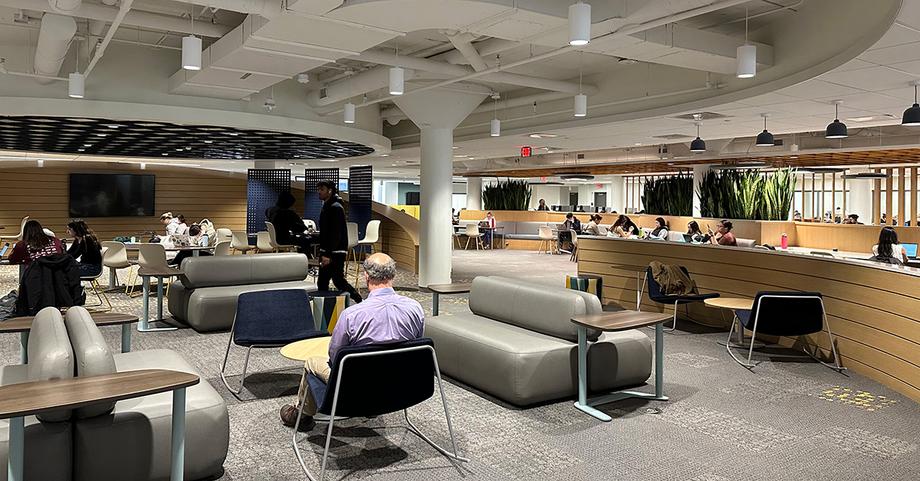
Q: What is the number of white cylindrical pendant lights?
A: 8